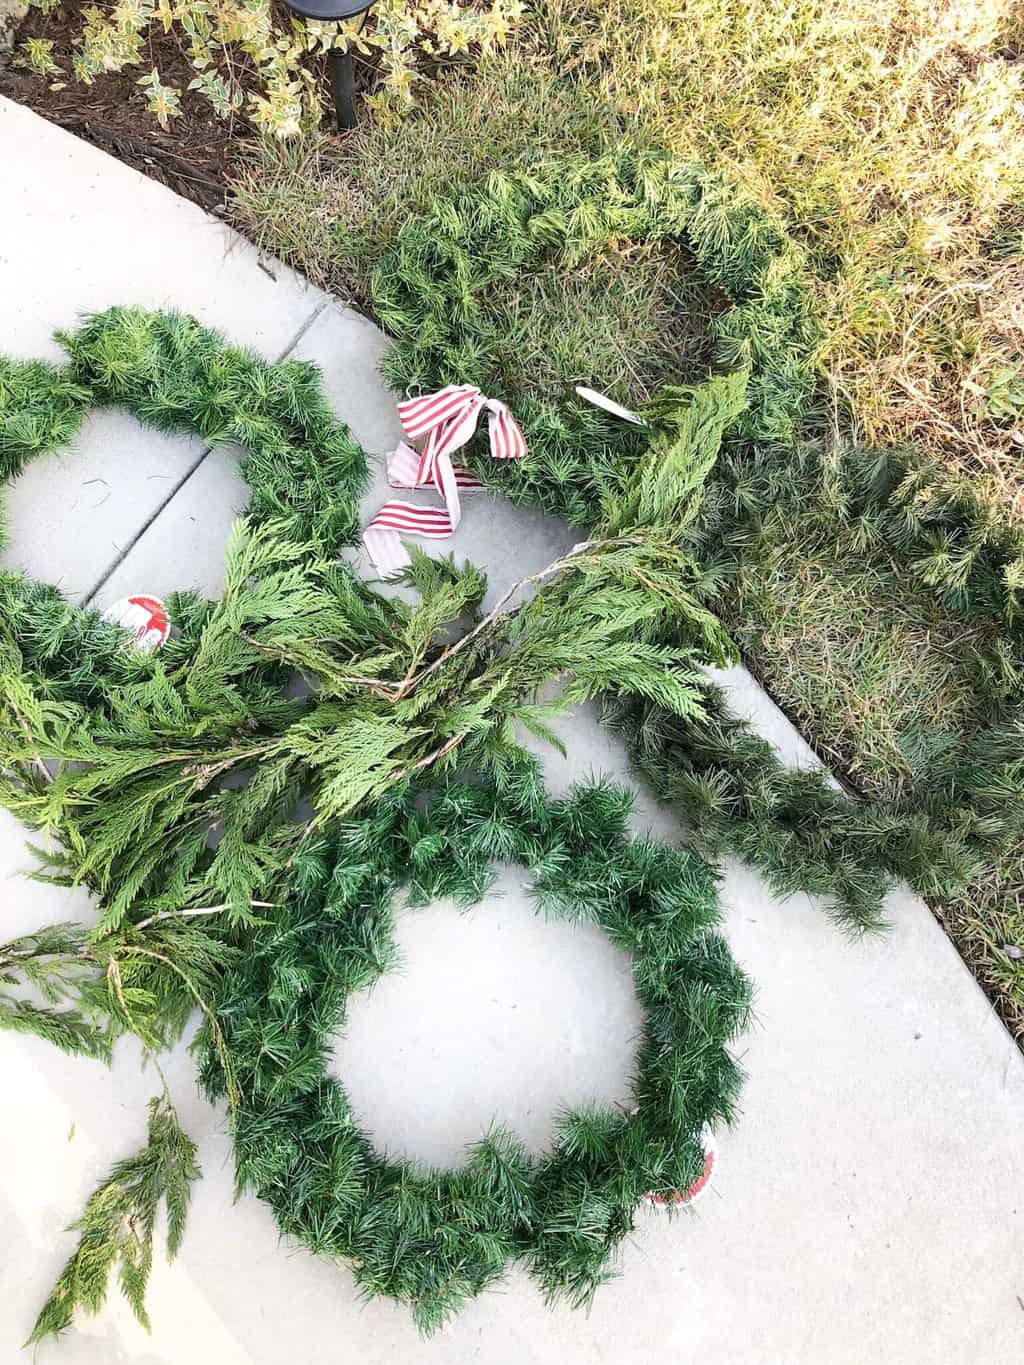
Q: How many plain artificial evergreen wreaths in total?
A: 4